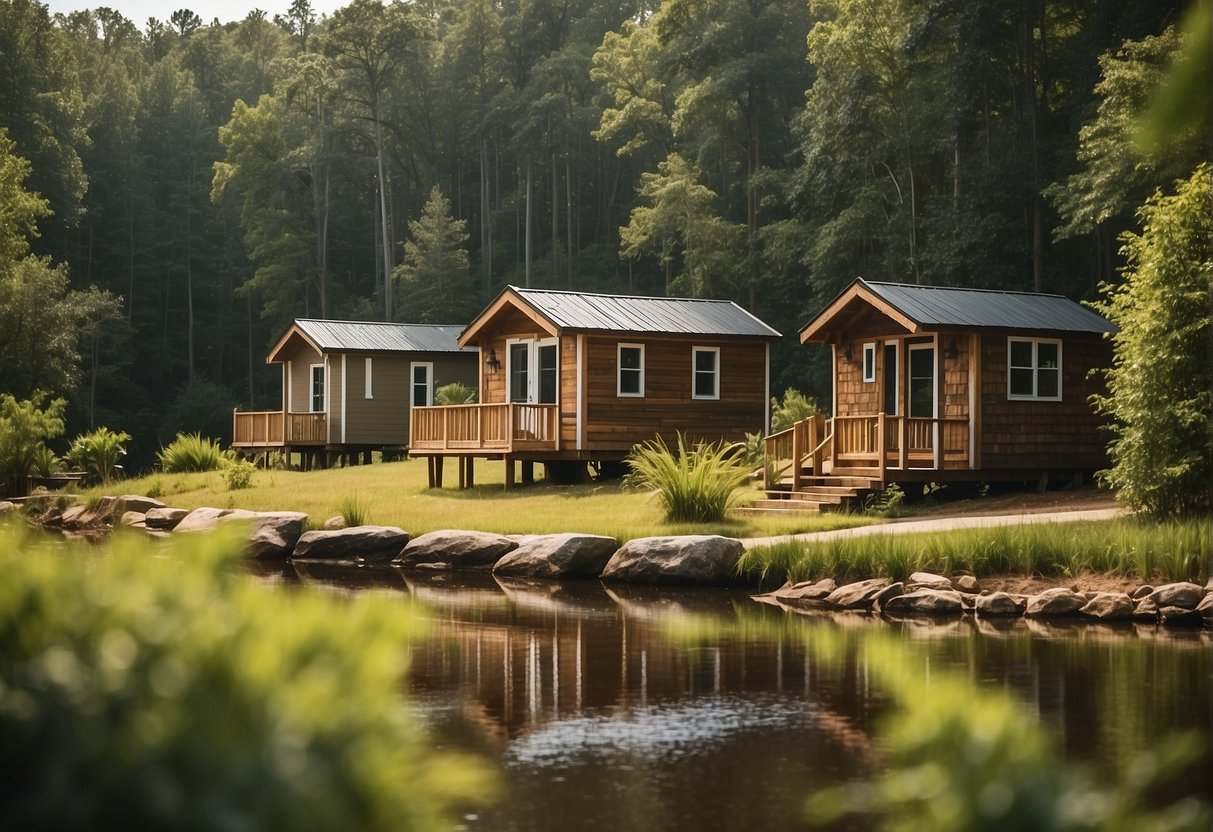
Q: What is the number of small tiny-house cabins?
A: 3